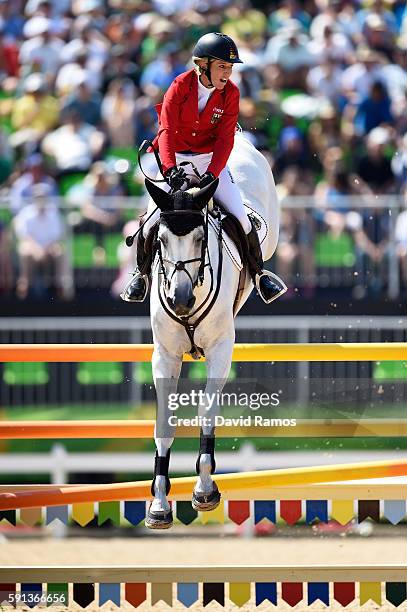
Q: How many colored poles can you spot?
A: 3